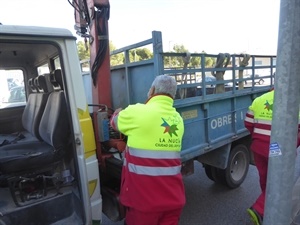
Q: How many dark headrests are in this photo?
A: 3